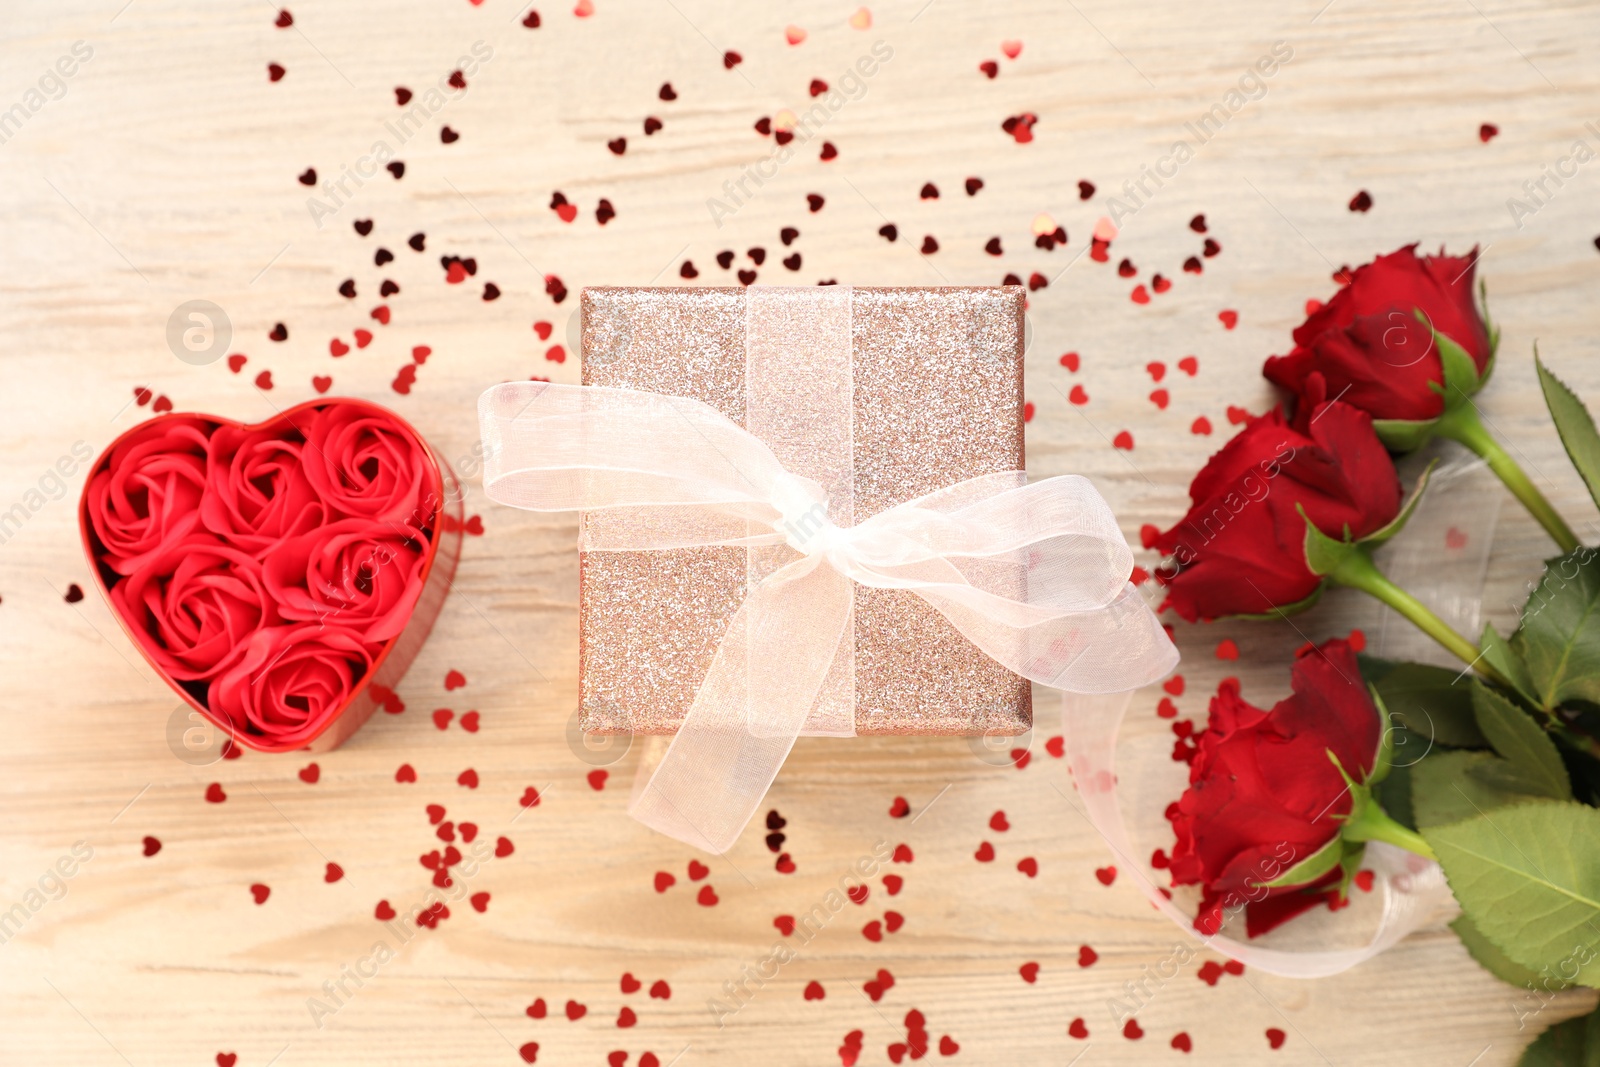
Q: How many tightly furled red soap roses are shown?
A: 6